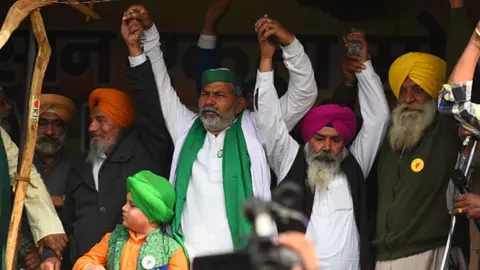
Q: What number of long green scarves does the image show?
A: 1